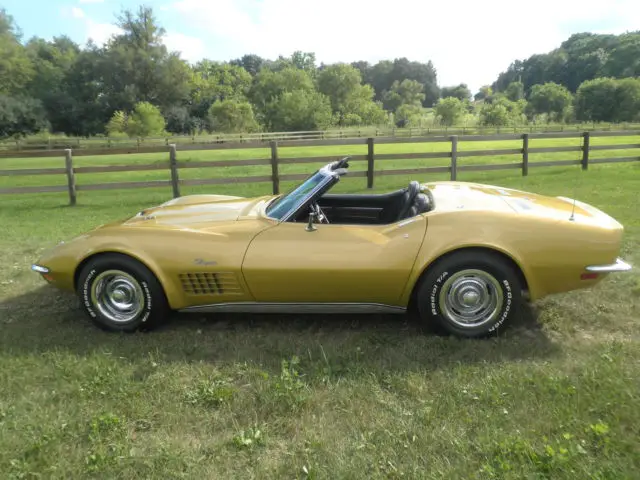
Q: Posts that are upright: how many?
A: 7